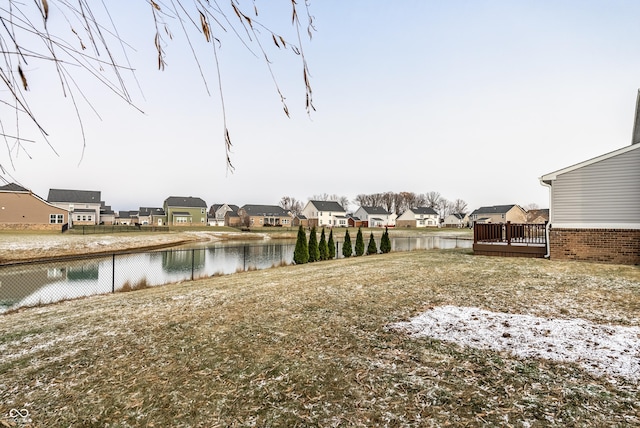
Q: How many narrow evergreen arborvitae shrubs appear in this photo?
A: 8